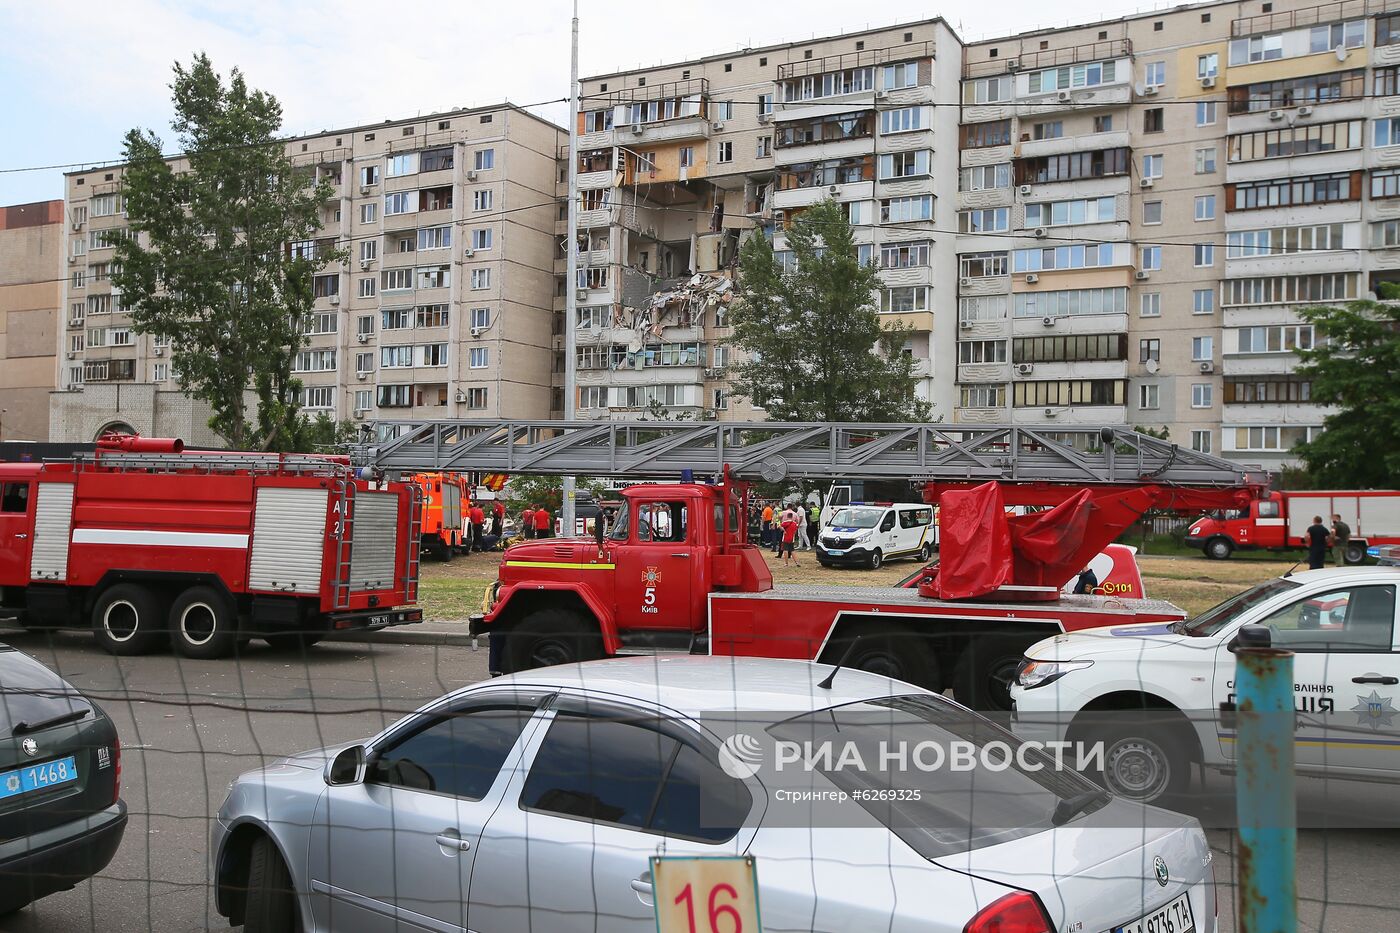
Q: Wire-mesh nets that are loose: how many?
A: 1